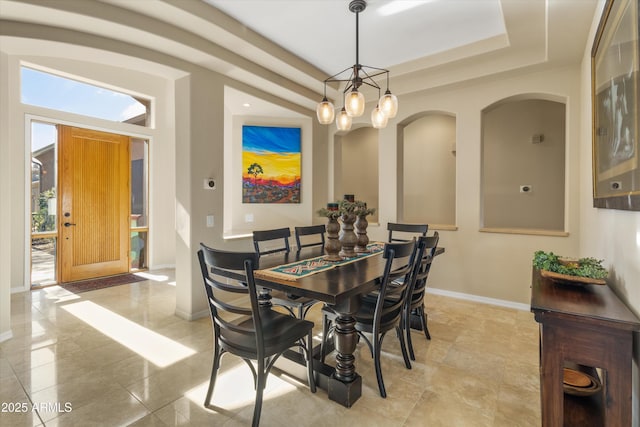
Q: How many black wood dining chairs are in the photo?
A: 6